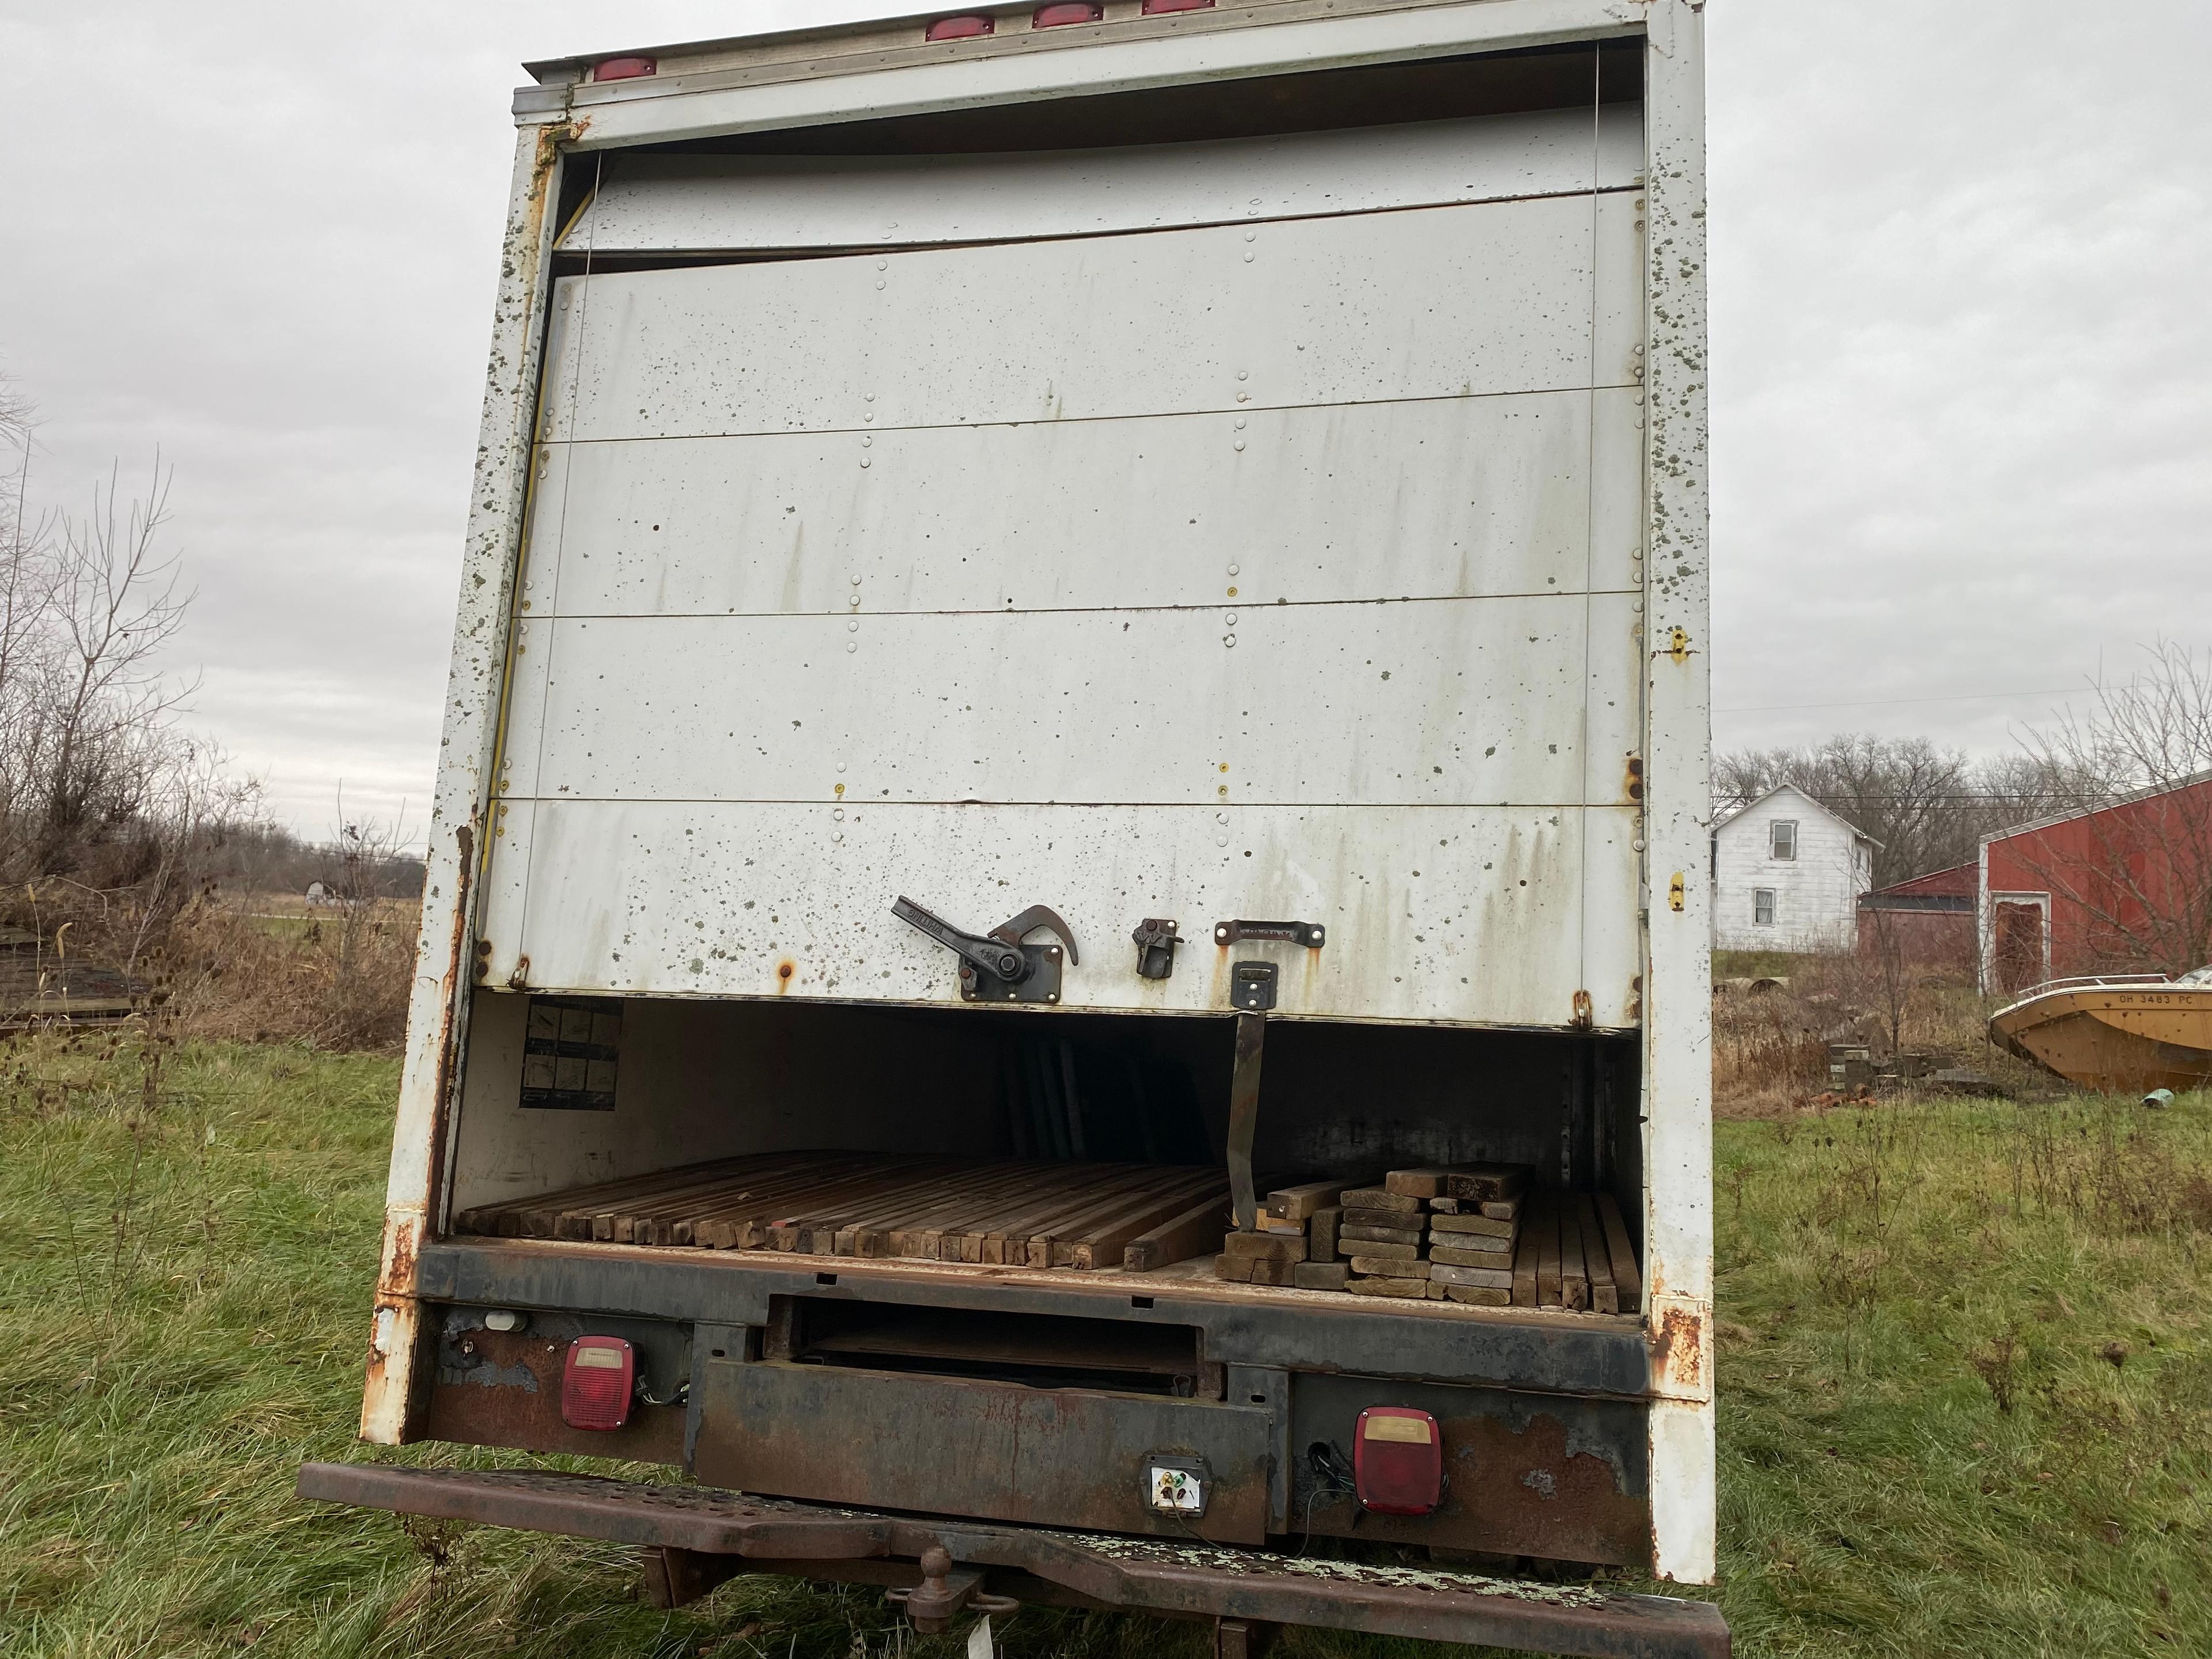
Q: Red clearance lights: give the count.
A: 4